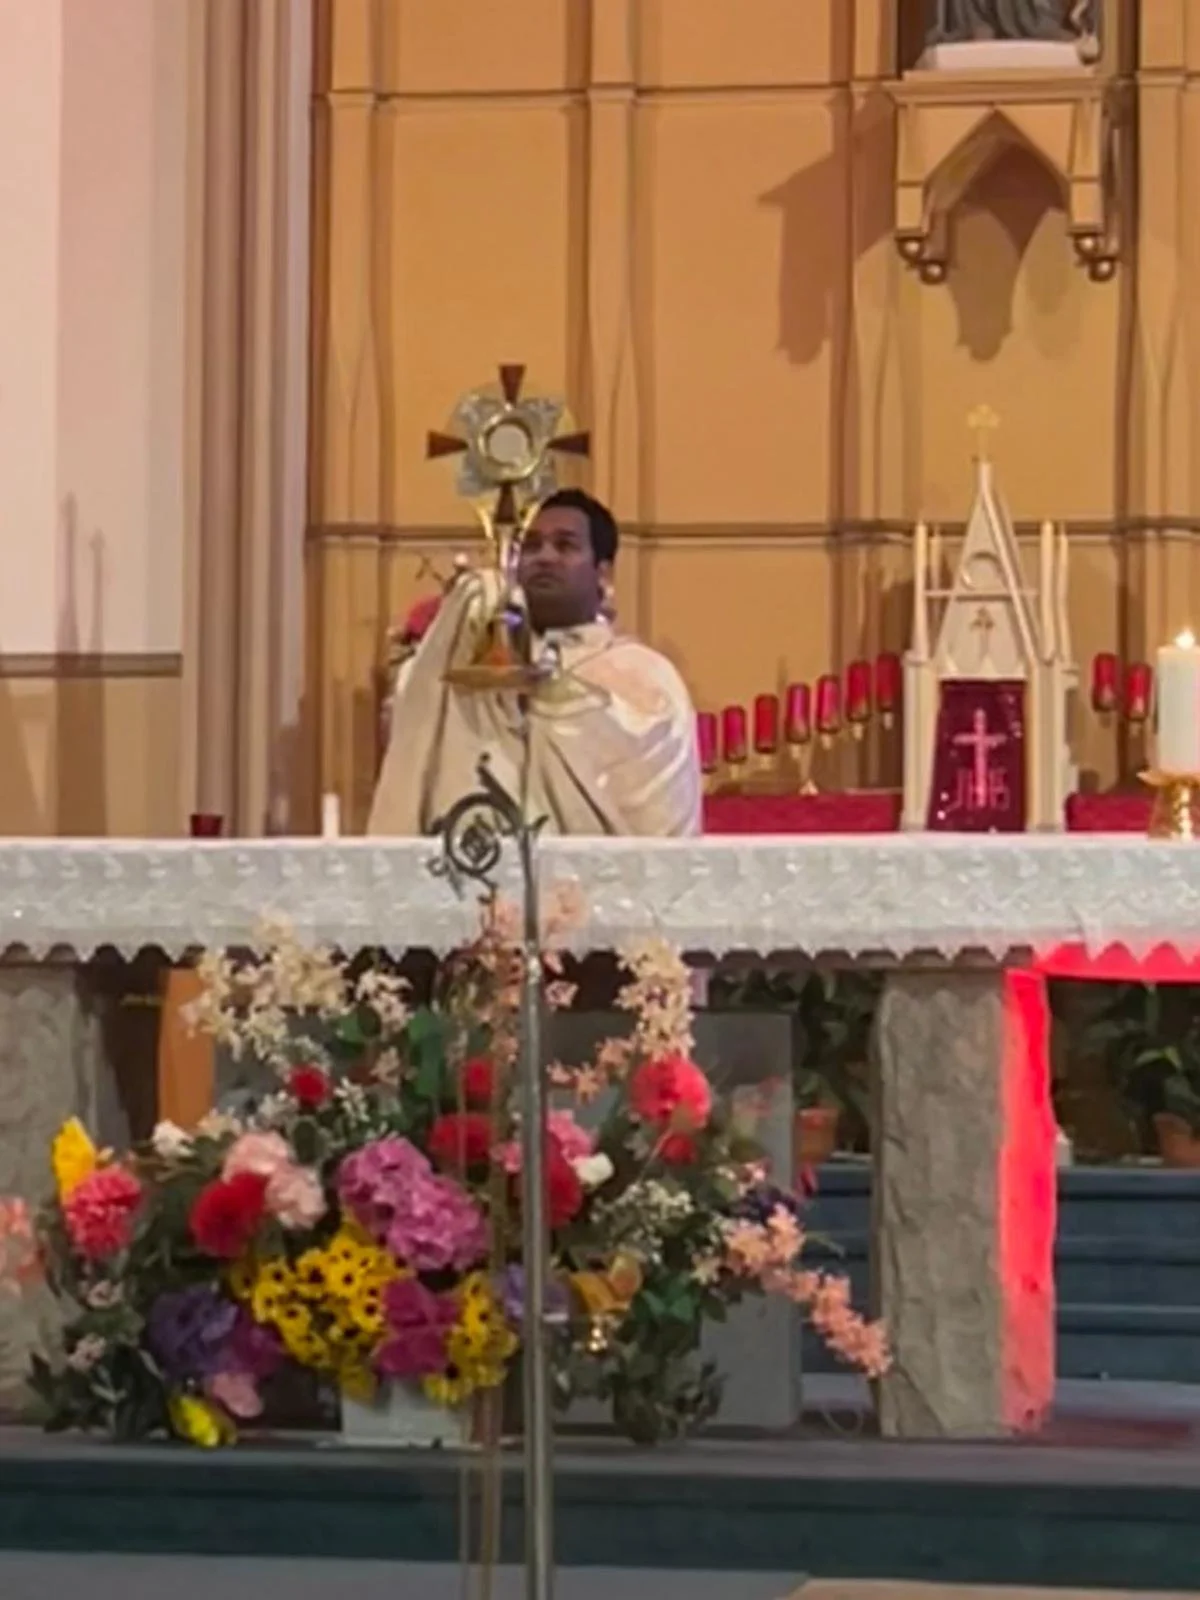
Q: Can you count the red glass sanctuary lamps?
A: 9